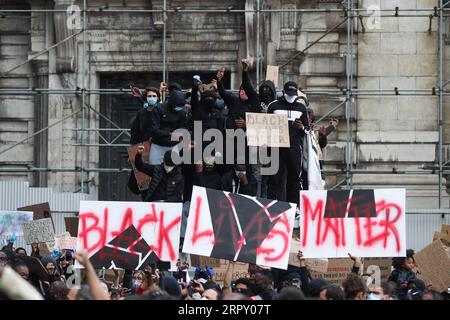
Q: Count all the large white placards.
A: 3